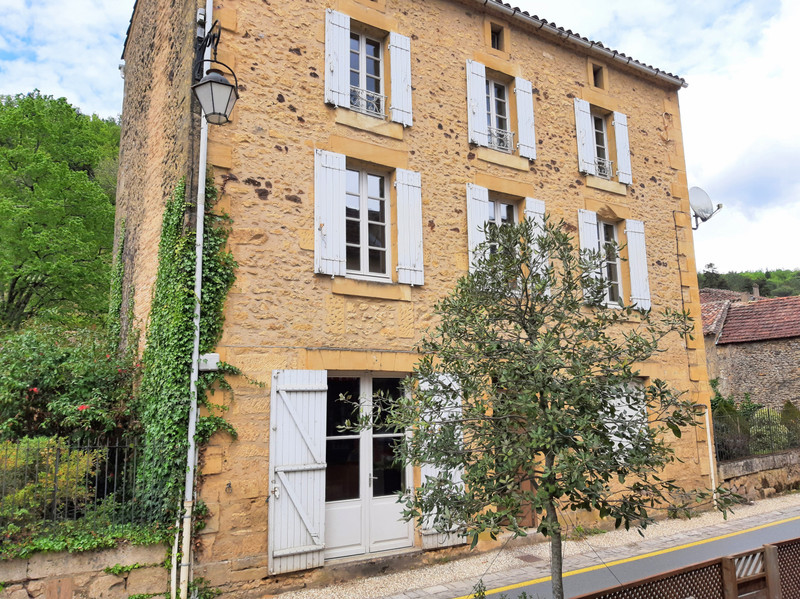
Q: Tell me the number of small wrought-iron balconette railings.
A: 3